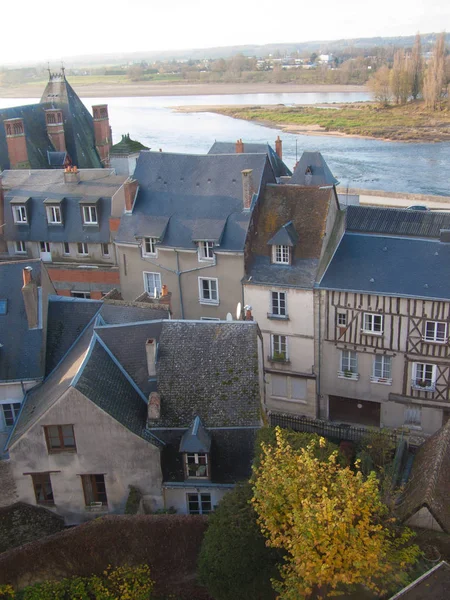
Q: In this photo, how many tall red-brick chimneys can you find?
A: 3